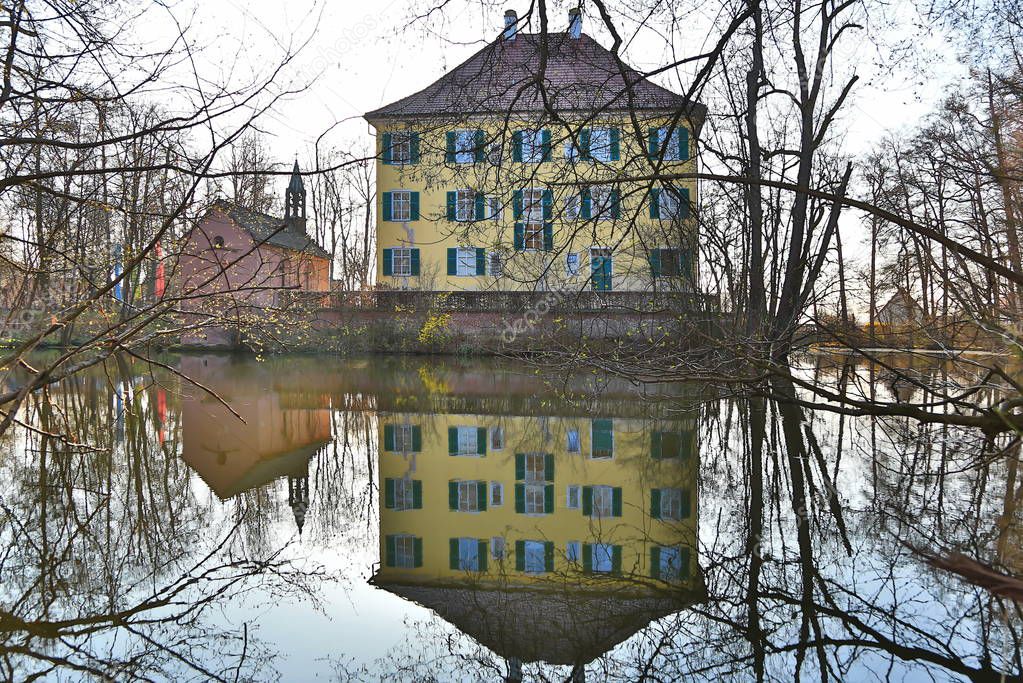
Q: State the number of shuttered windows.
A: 14